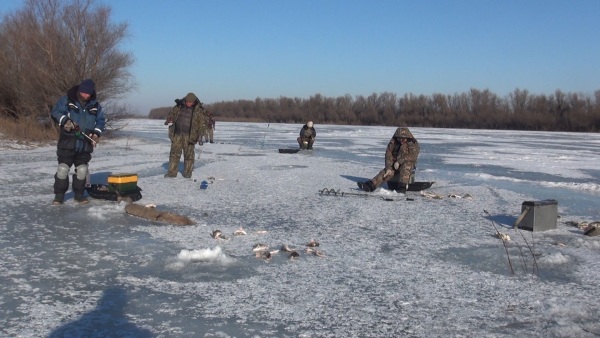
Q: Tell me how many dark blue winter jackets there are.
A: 1